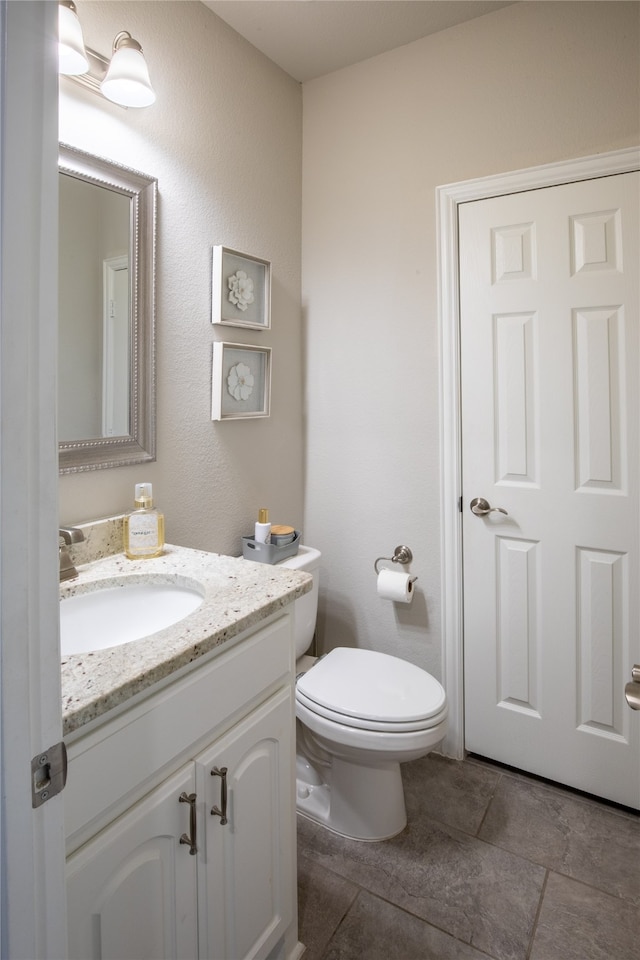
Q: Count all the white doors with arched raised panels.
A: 2